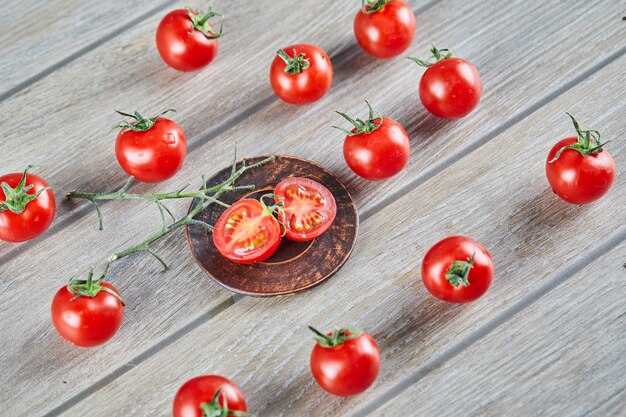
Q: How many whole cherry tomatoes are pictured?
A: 12